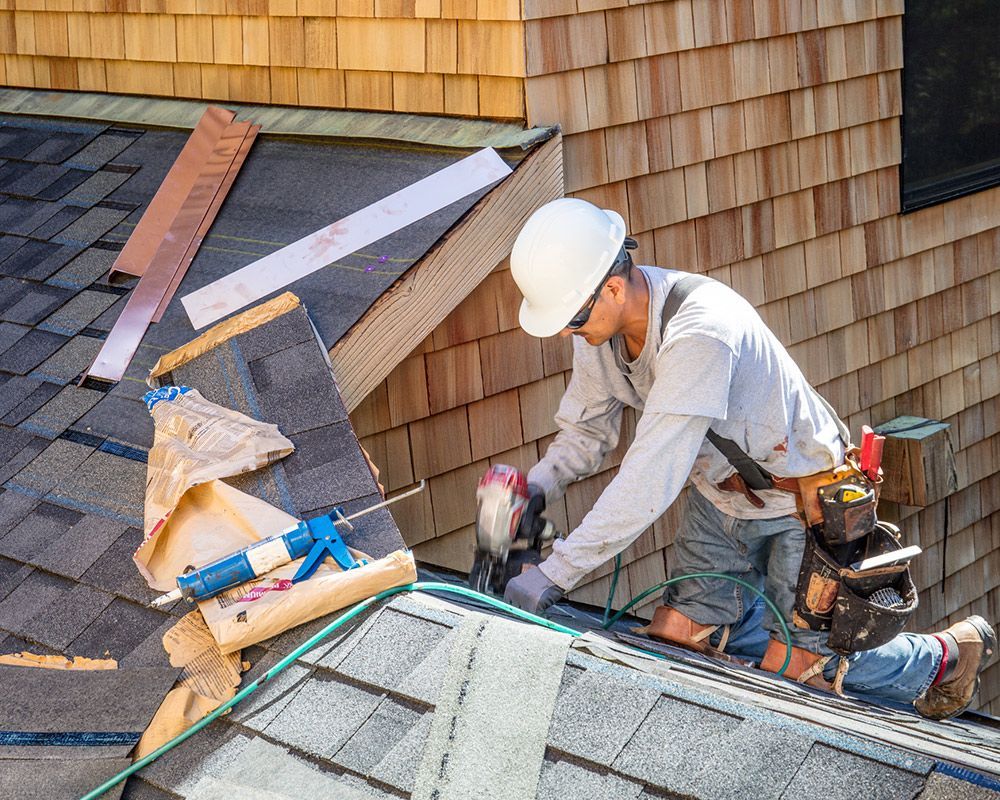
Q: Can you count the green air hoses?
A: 1